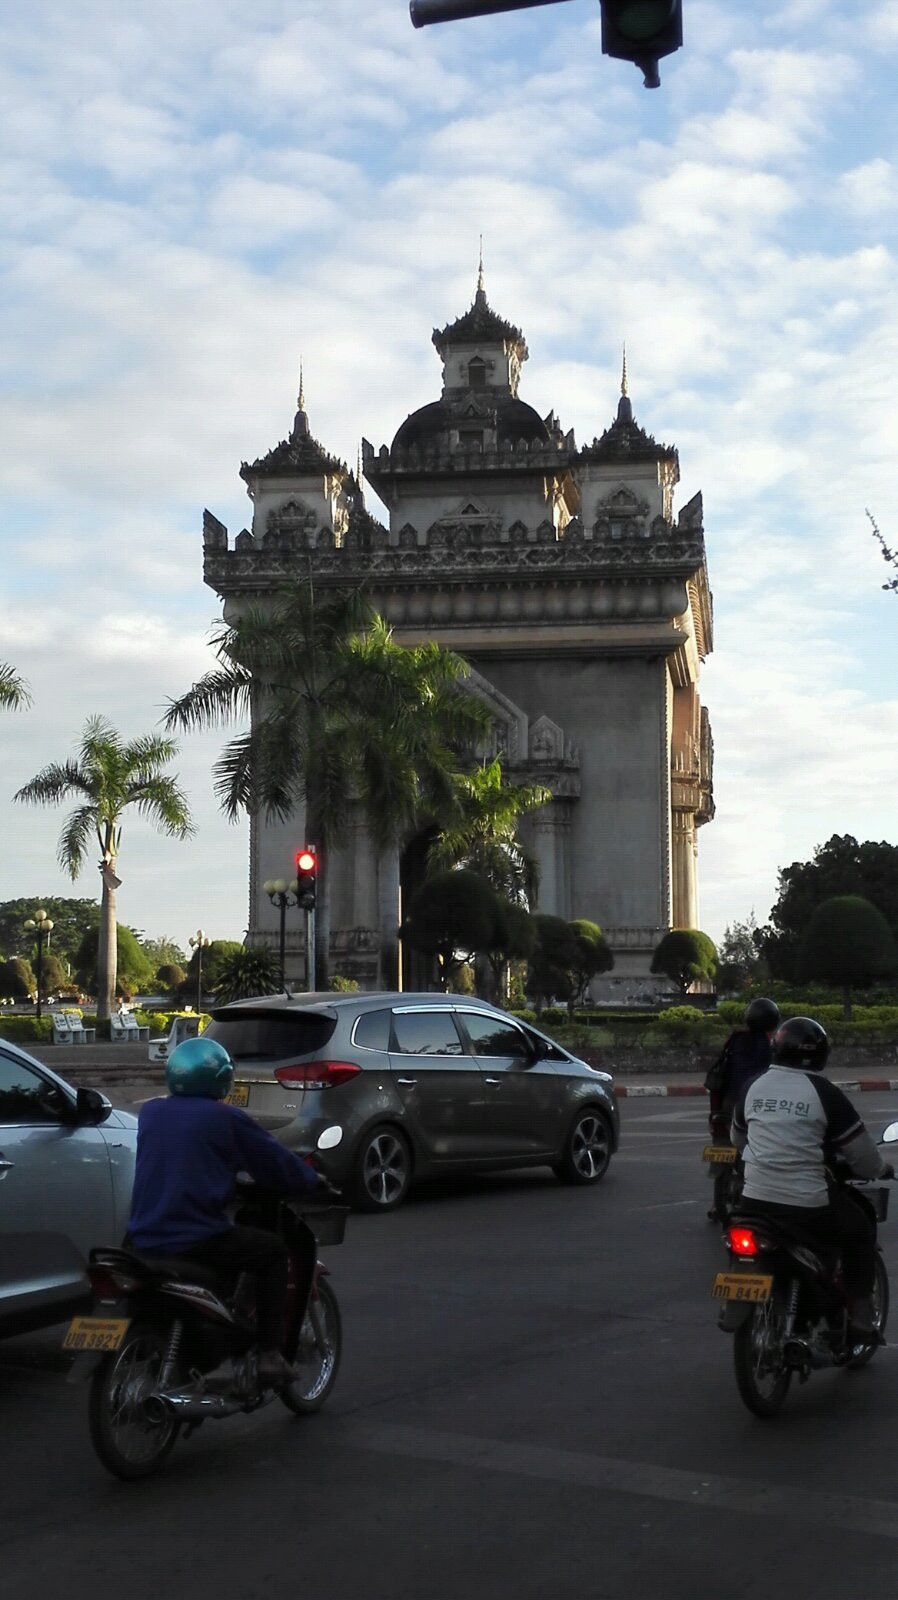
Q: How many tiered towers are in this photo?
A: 3